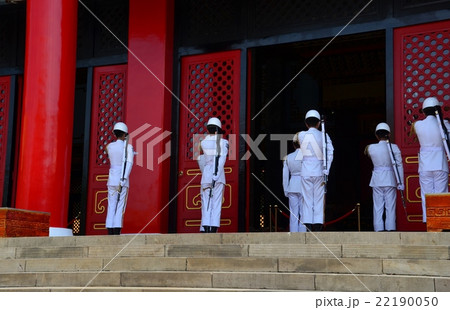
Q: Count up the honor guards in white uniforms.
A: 6